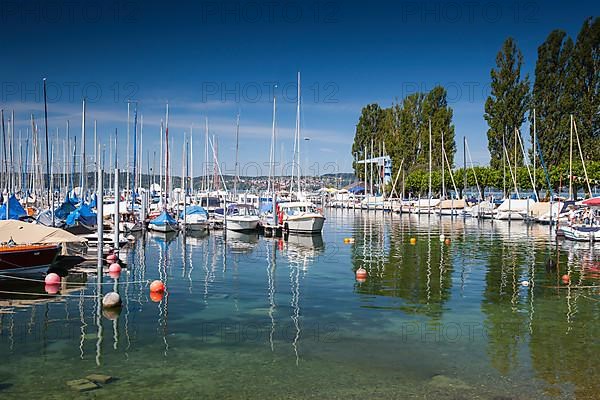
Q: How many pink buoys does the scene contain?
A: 3